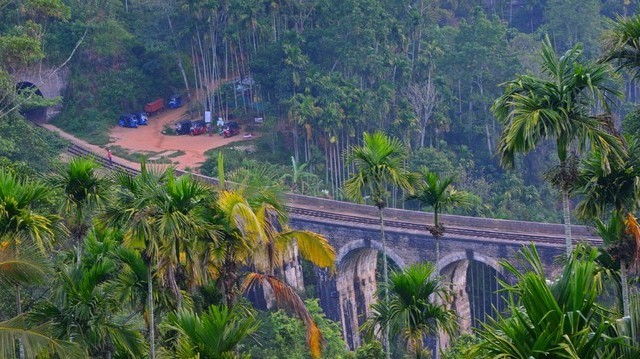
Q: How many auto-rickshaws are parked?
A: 6